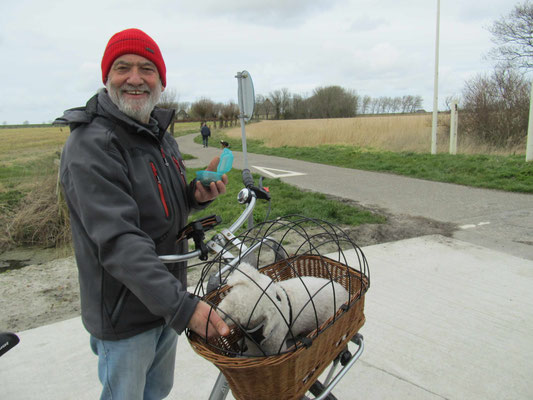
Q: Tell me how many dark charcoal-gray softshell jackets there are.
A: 1